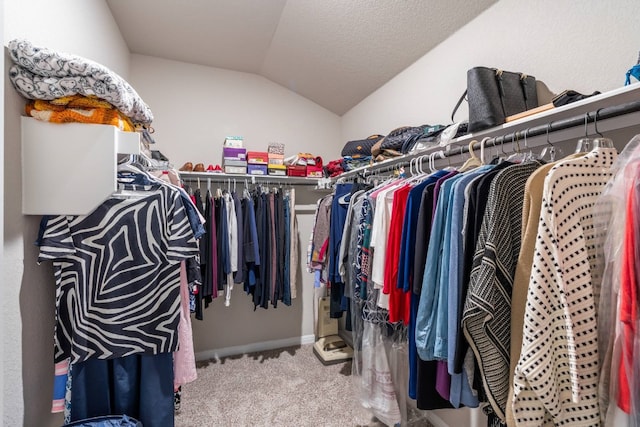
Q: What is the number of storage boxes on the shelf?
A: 10